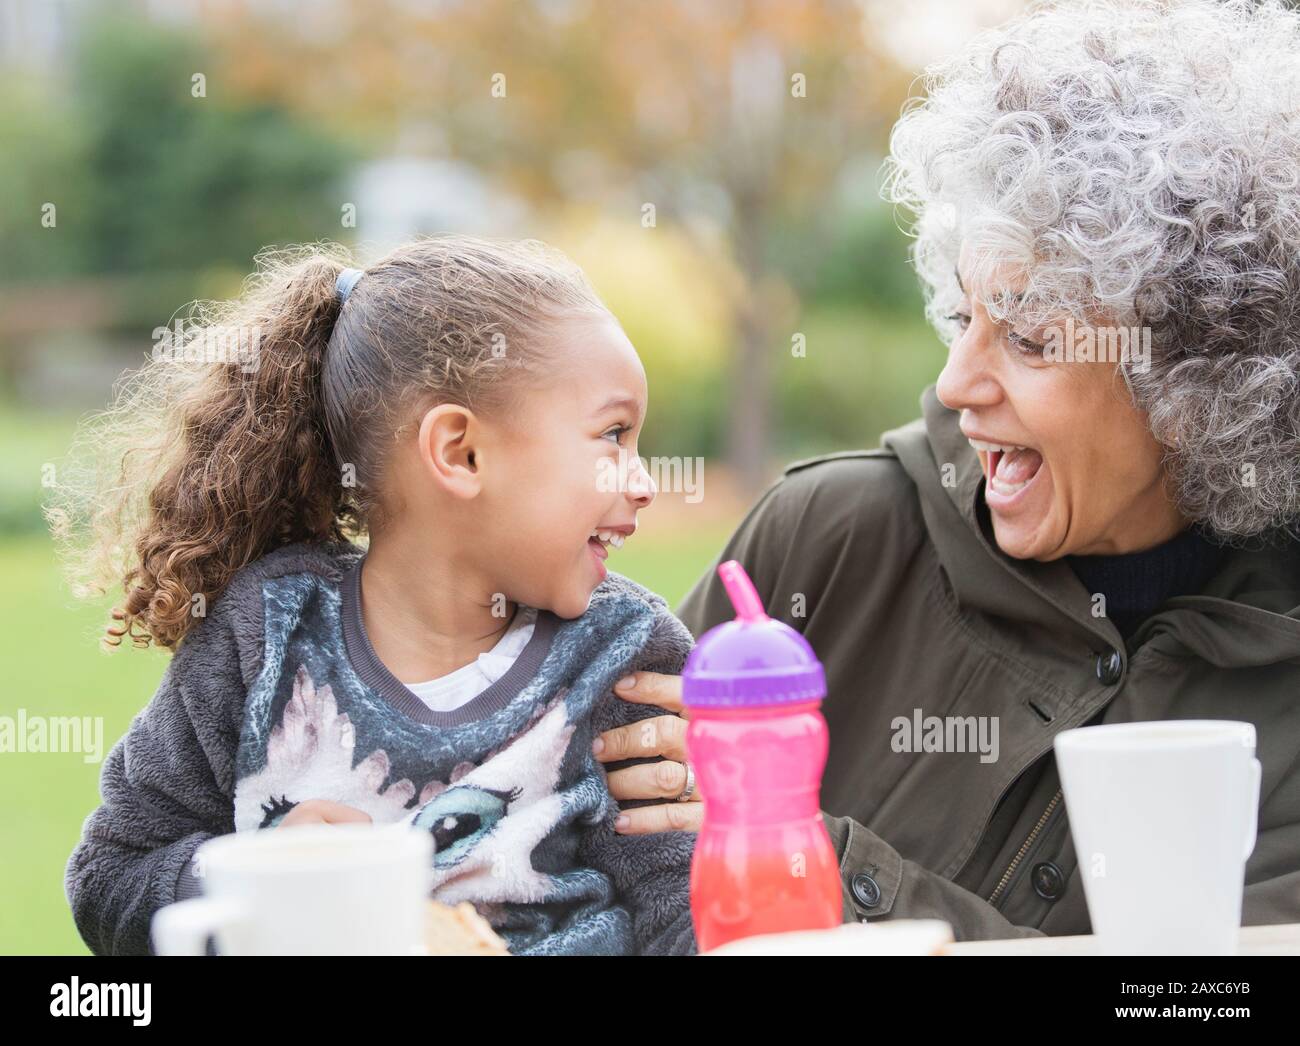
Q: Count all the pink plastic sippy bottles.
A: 1